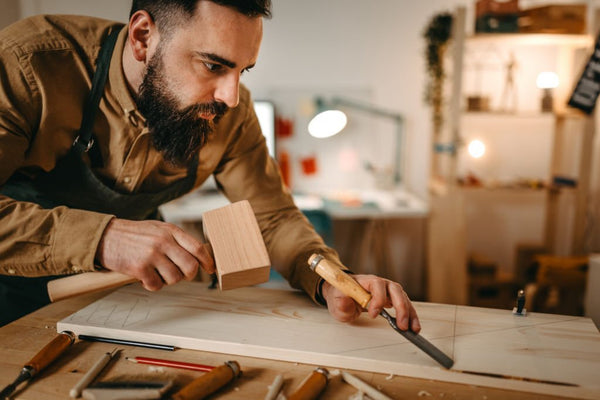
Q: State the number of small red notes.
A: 3